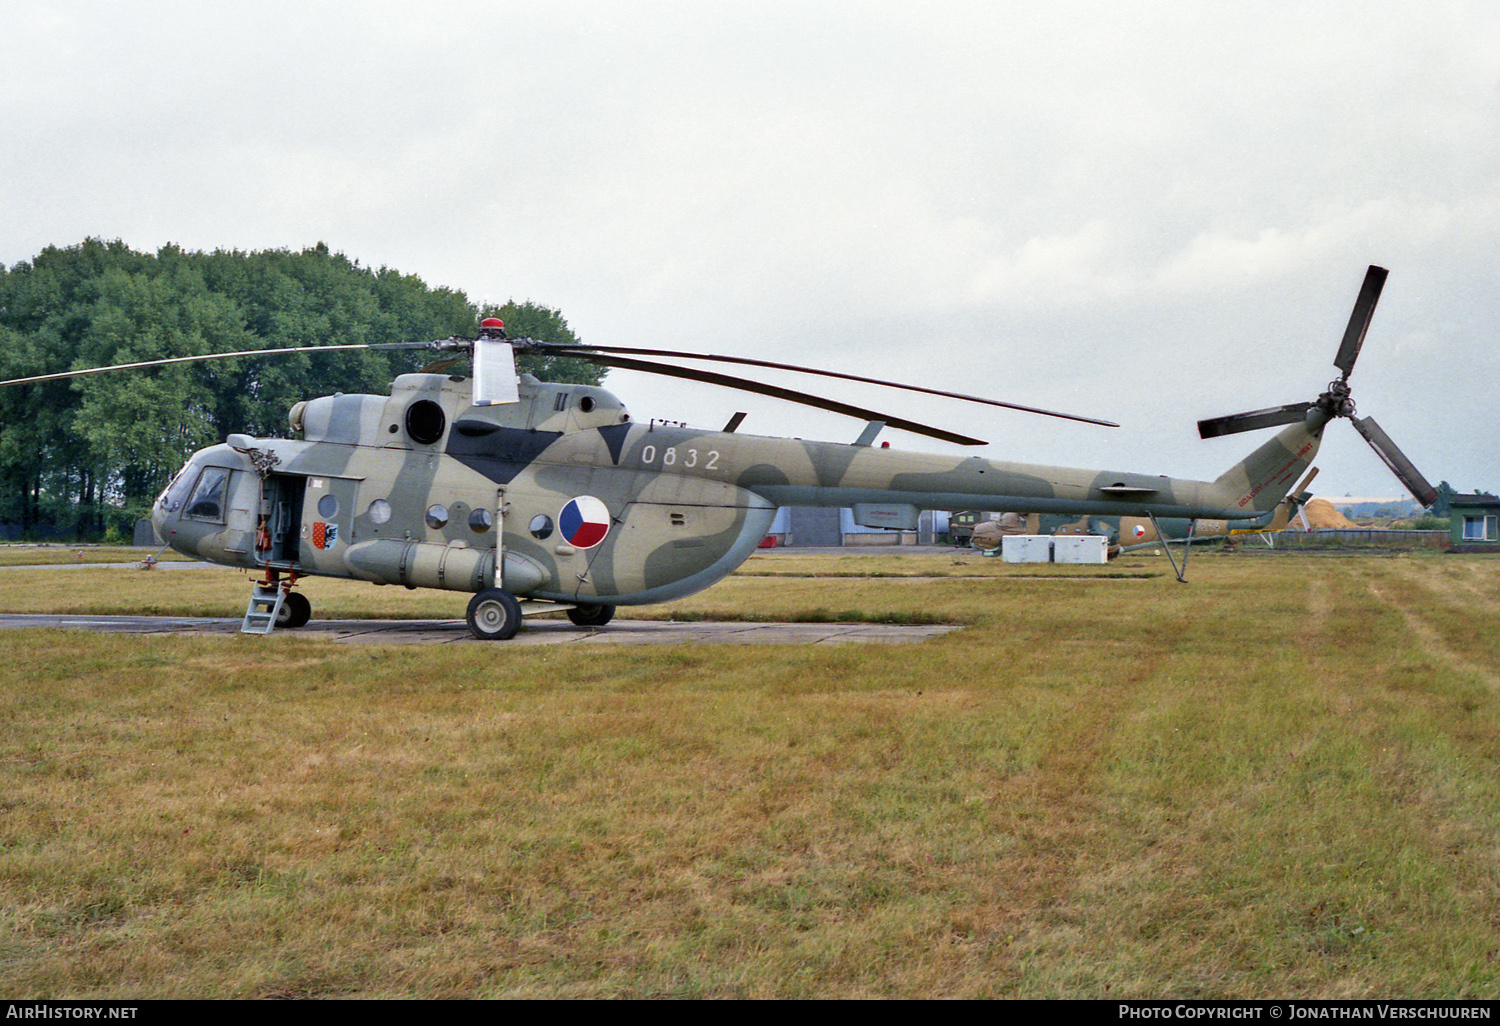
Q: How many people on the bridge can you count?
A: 0